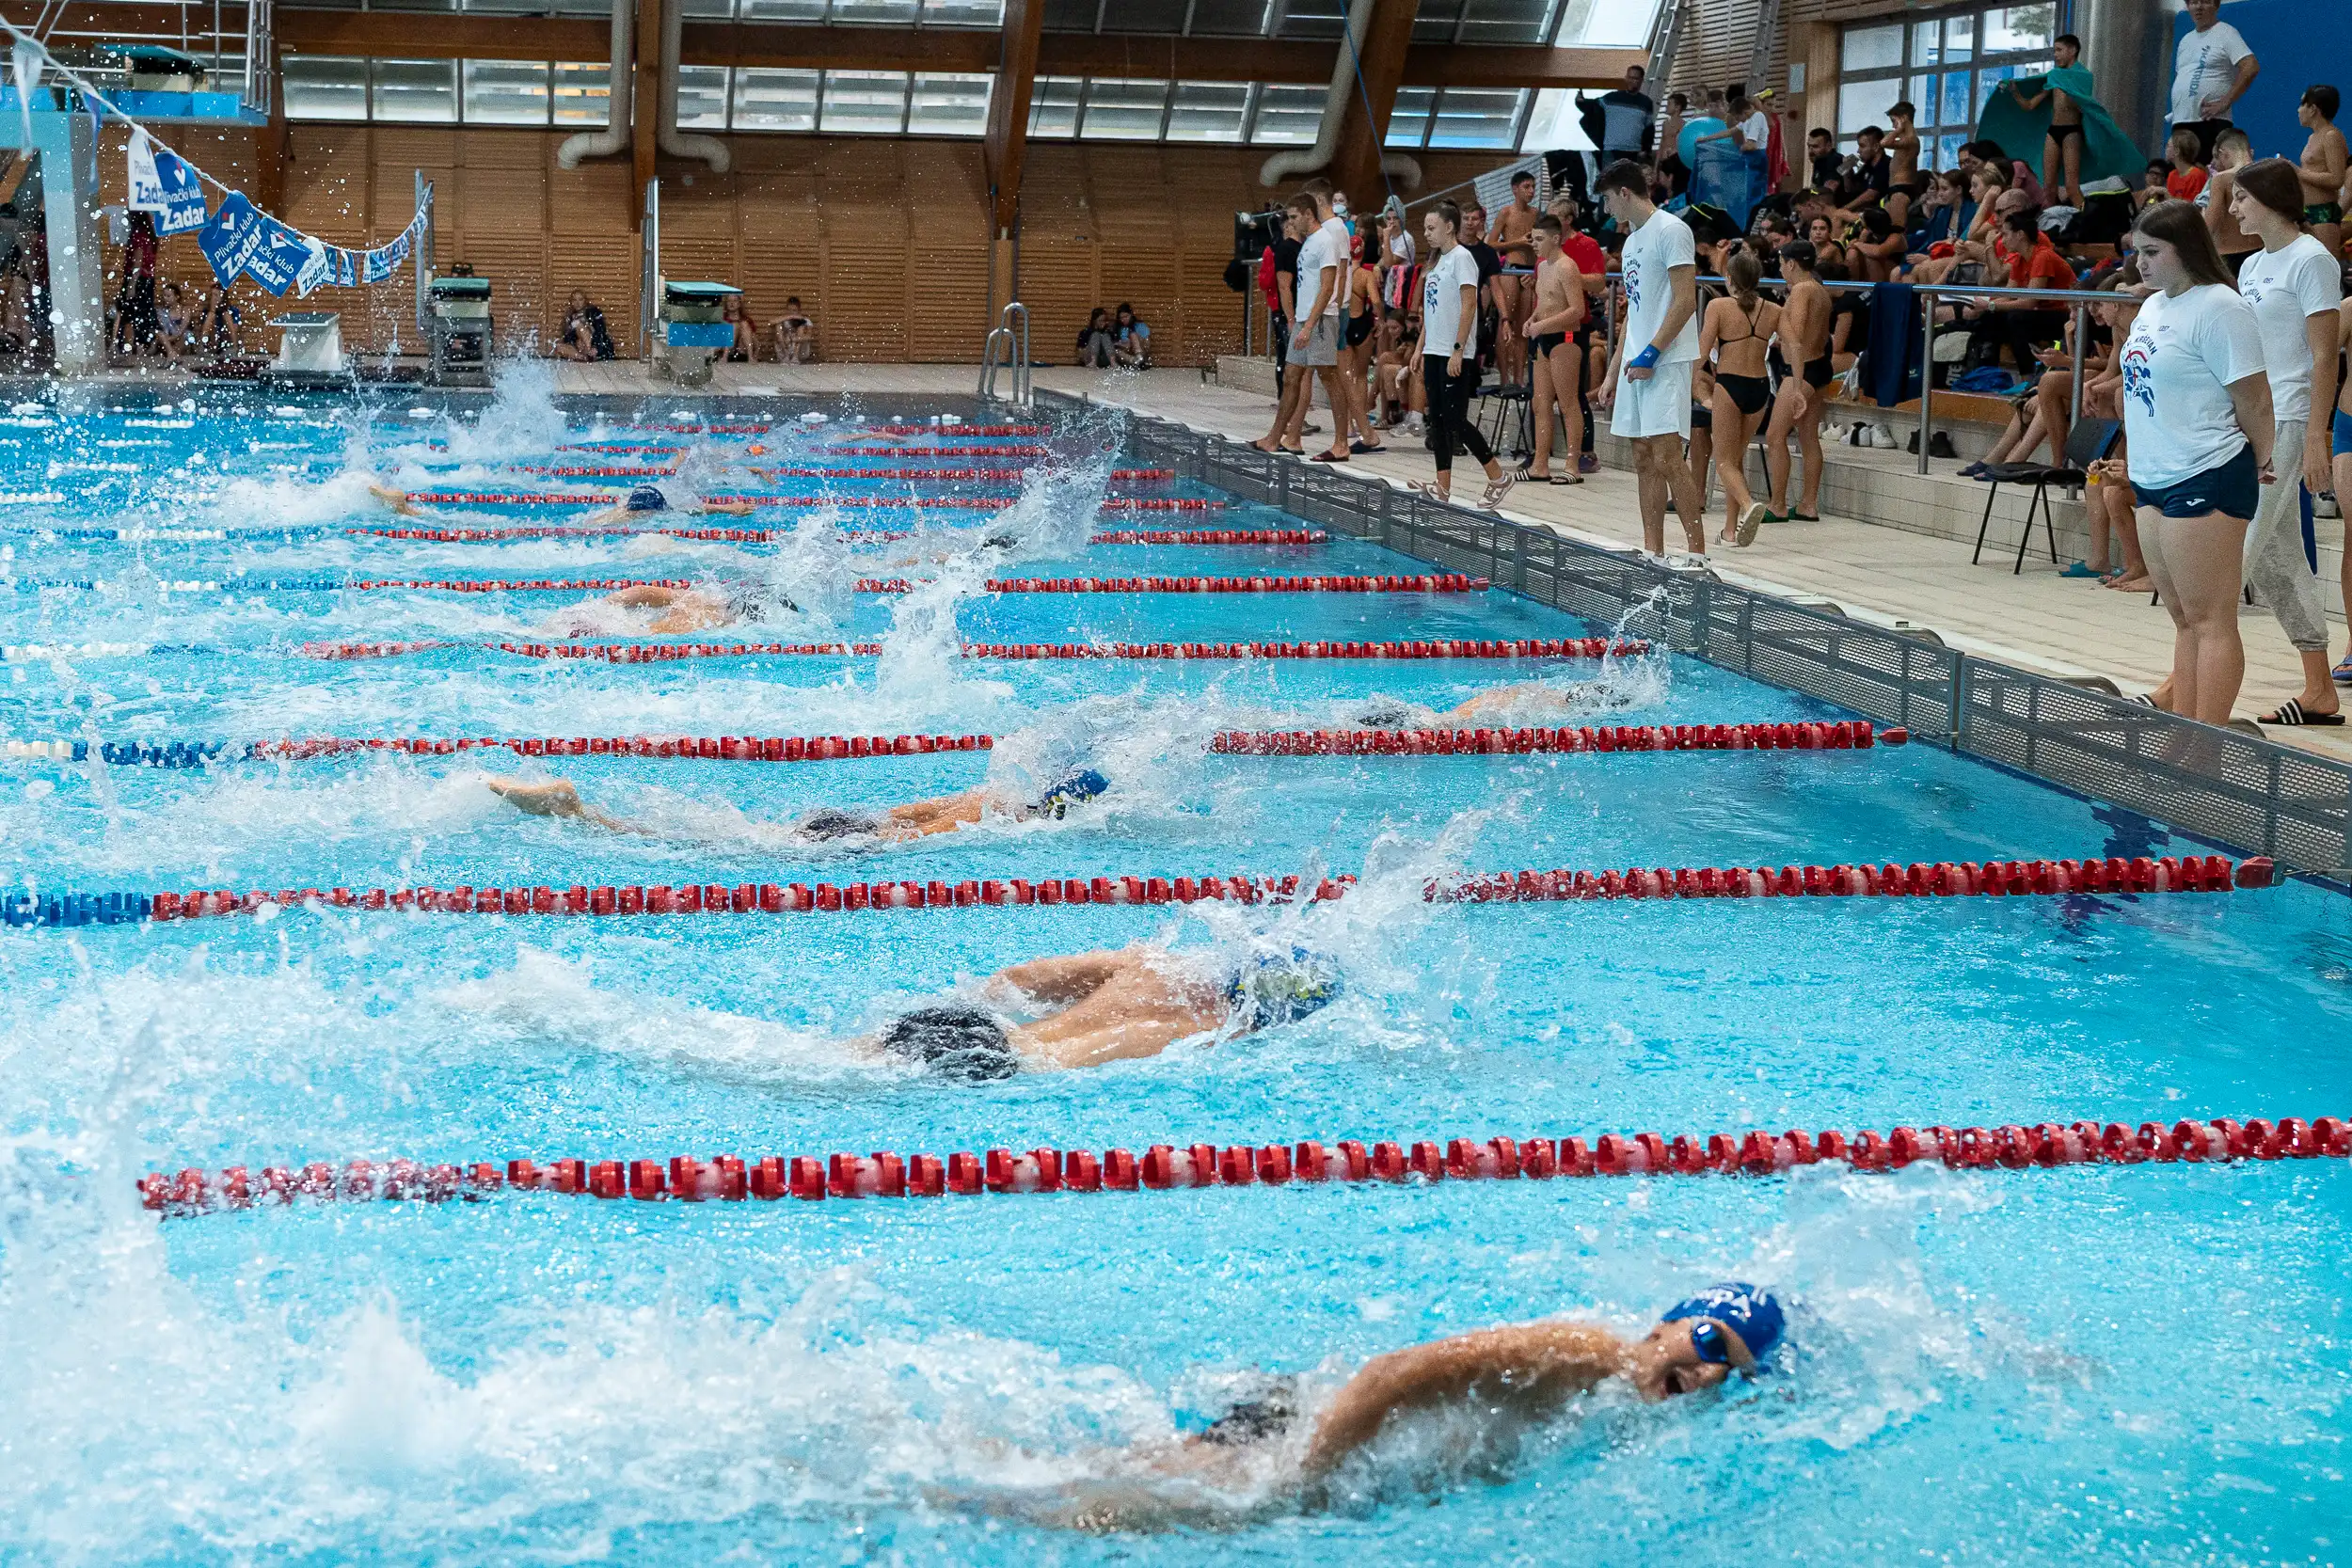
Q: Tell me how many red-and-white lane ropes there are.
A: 10